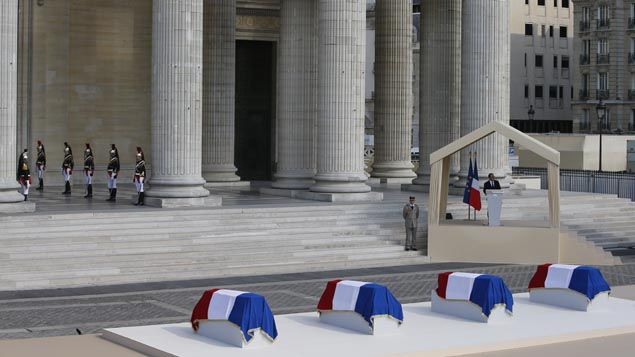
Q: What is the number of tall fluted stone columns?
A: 8